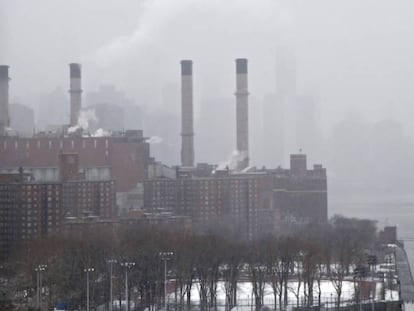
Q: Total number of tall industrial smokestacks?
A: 4